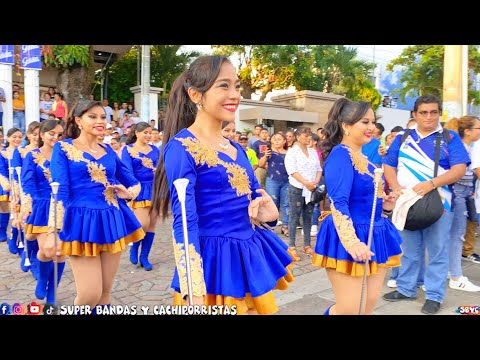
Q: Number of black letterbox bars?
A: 2